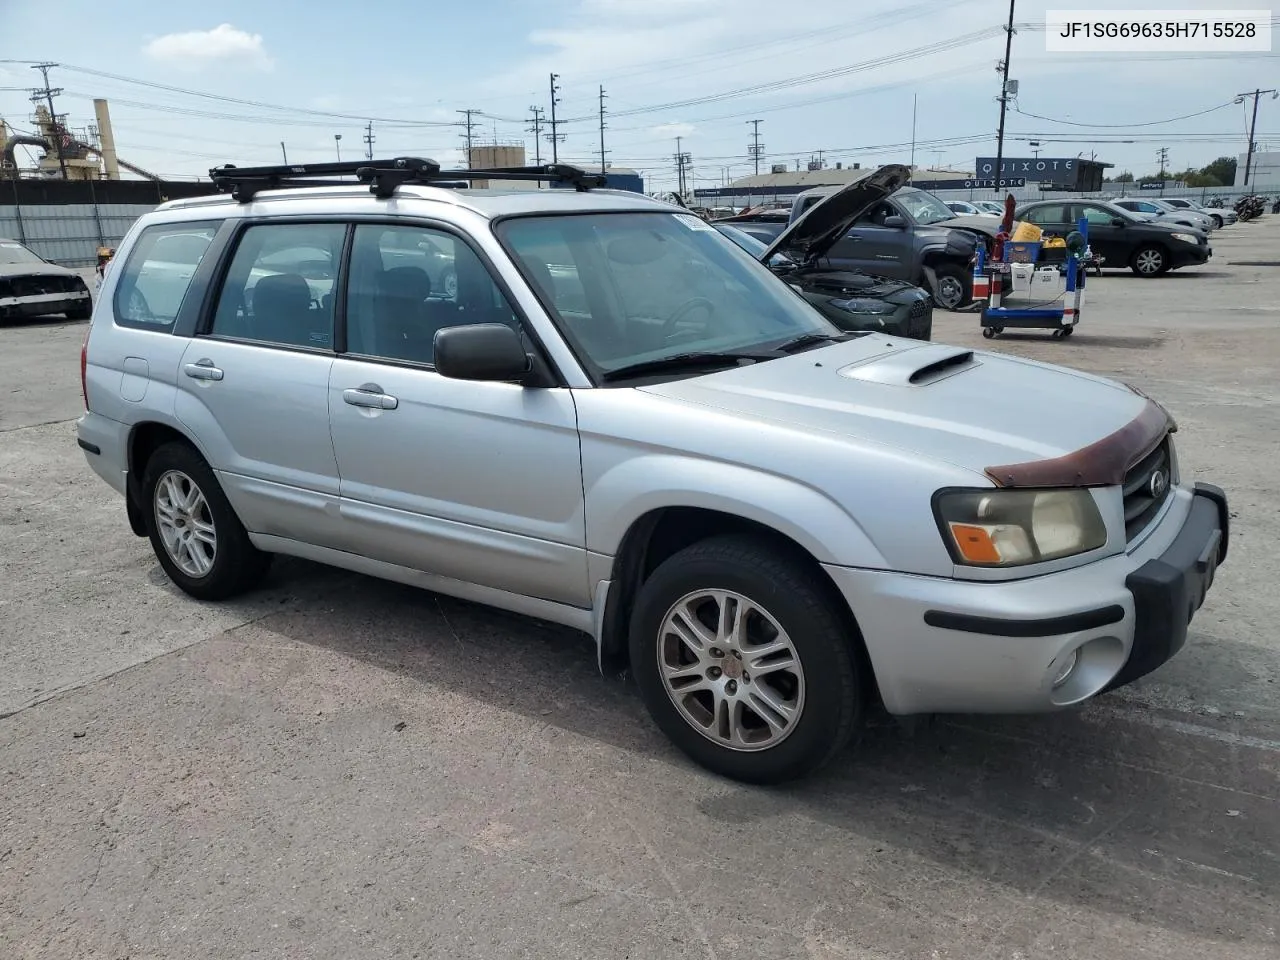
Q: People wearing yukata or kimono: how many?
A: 0